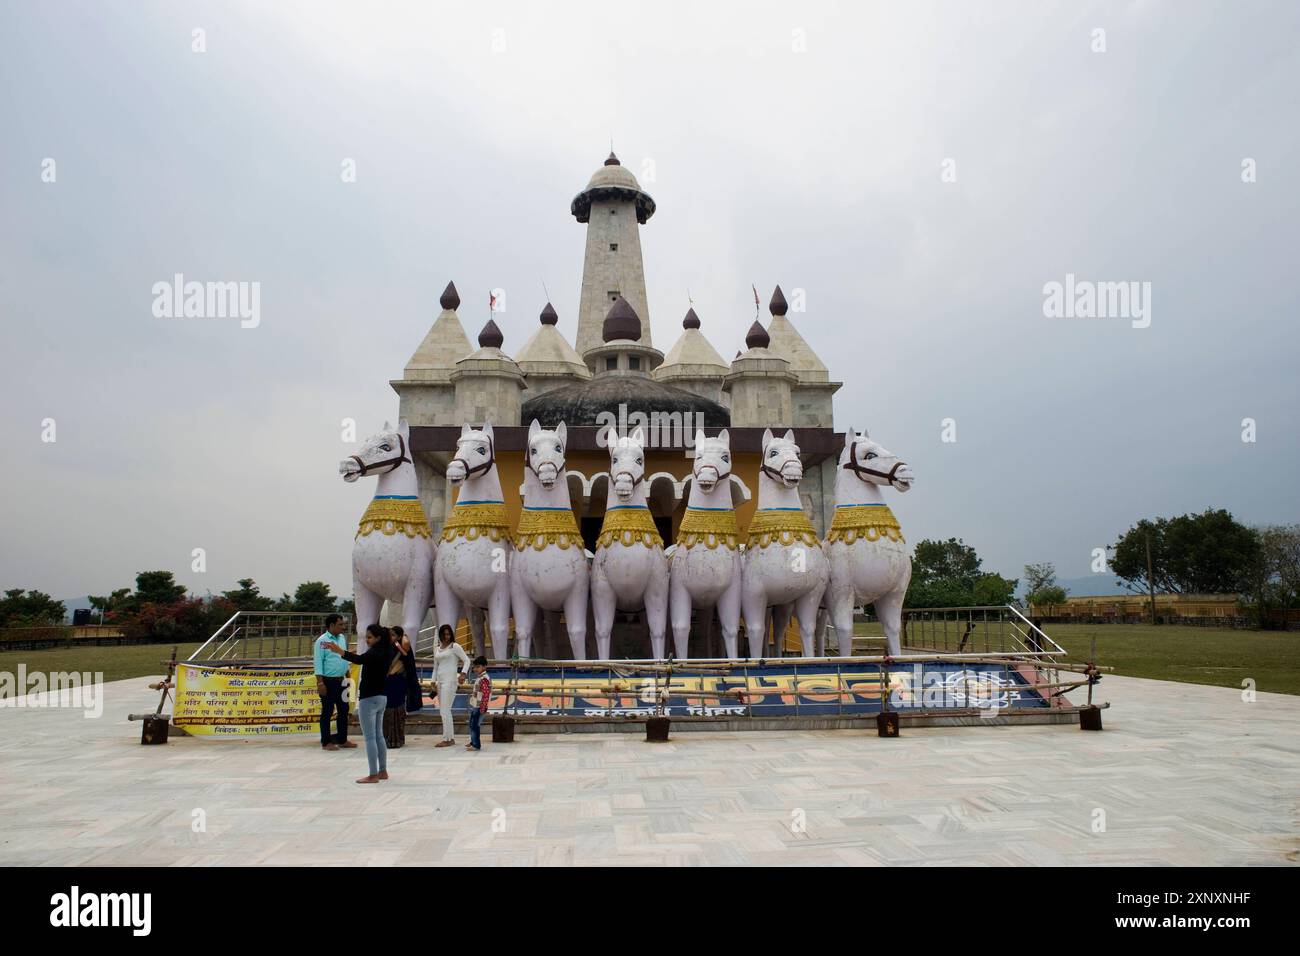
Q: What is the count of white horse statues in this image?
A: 7